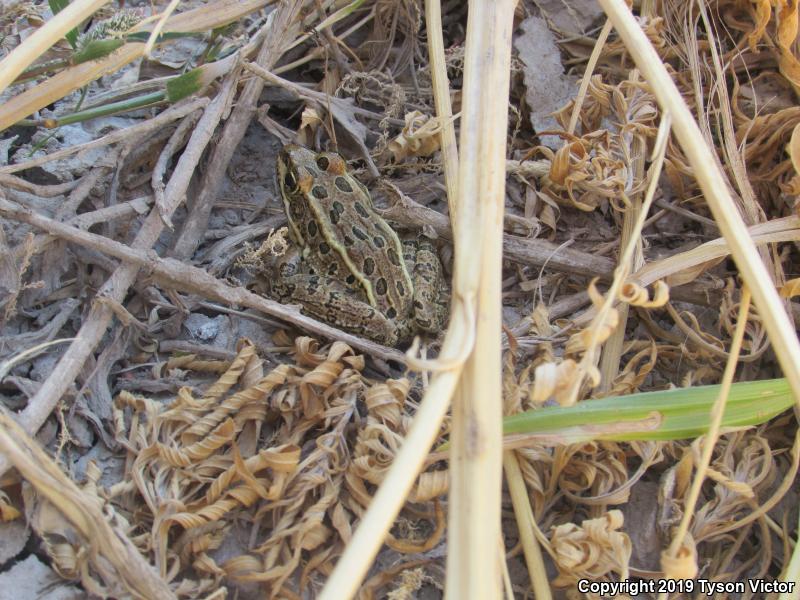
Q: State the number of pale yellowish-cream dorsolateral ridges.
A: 2